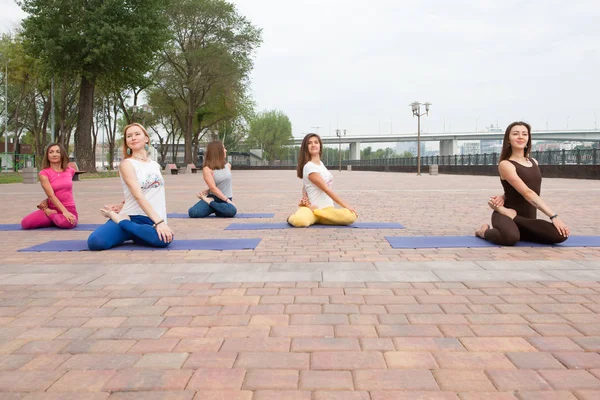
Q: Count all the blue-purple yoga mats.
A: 5